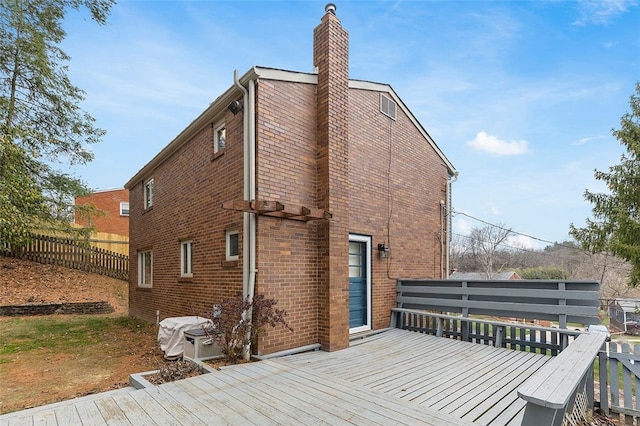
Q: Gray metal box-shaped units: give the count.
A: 1